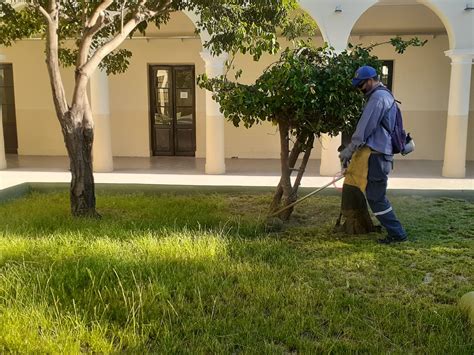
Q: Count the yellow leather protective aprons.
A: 1